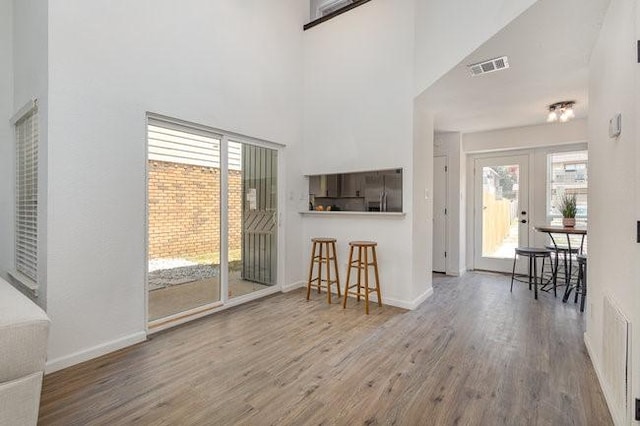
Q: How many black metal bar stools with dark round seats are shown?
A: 3